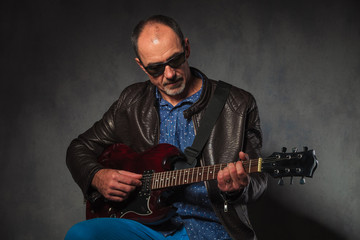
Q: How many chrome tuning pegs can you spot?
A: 6